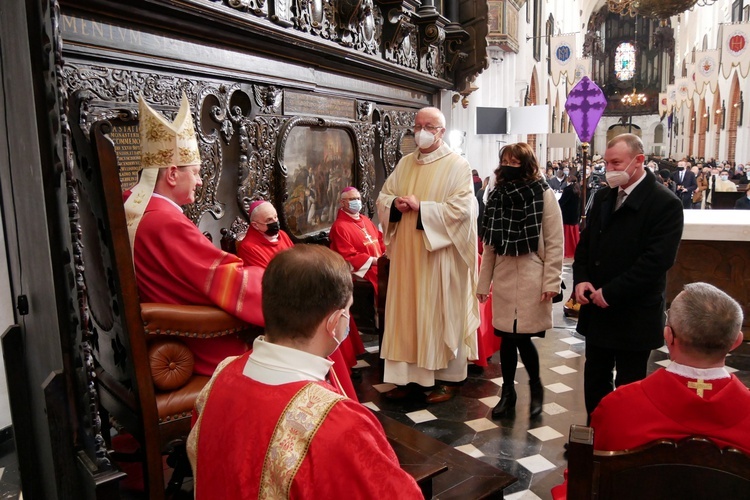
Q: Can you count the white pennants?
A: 8